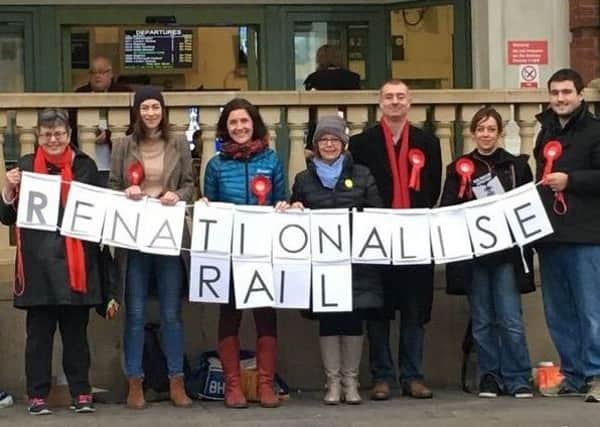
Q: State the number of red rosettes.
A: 5